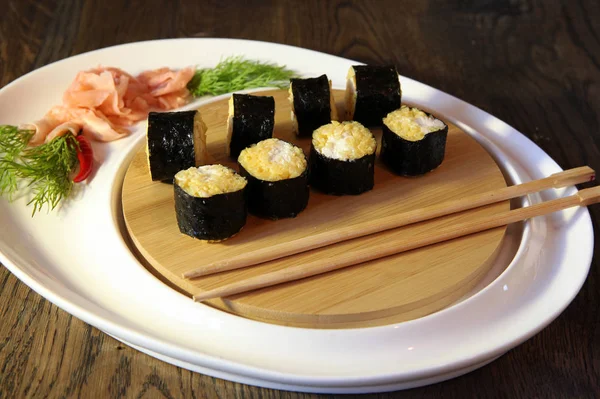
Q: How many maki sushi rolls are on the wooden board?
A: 8